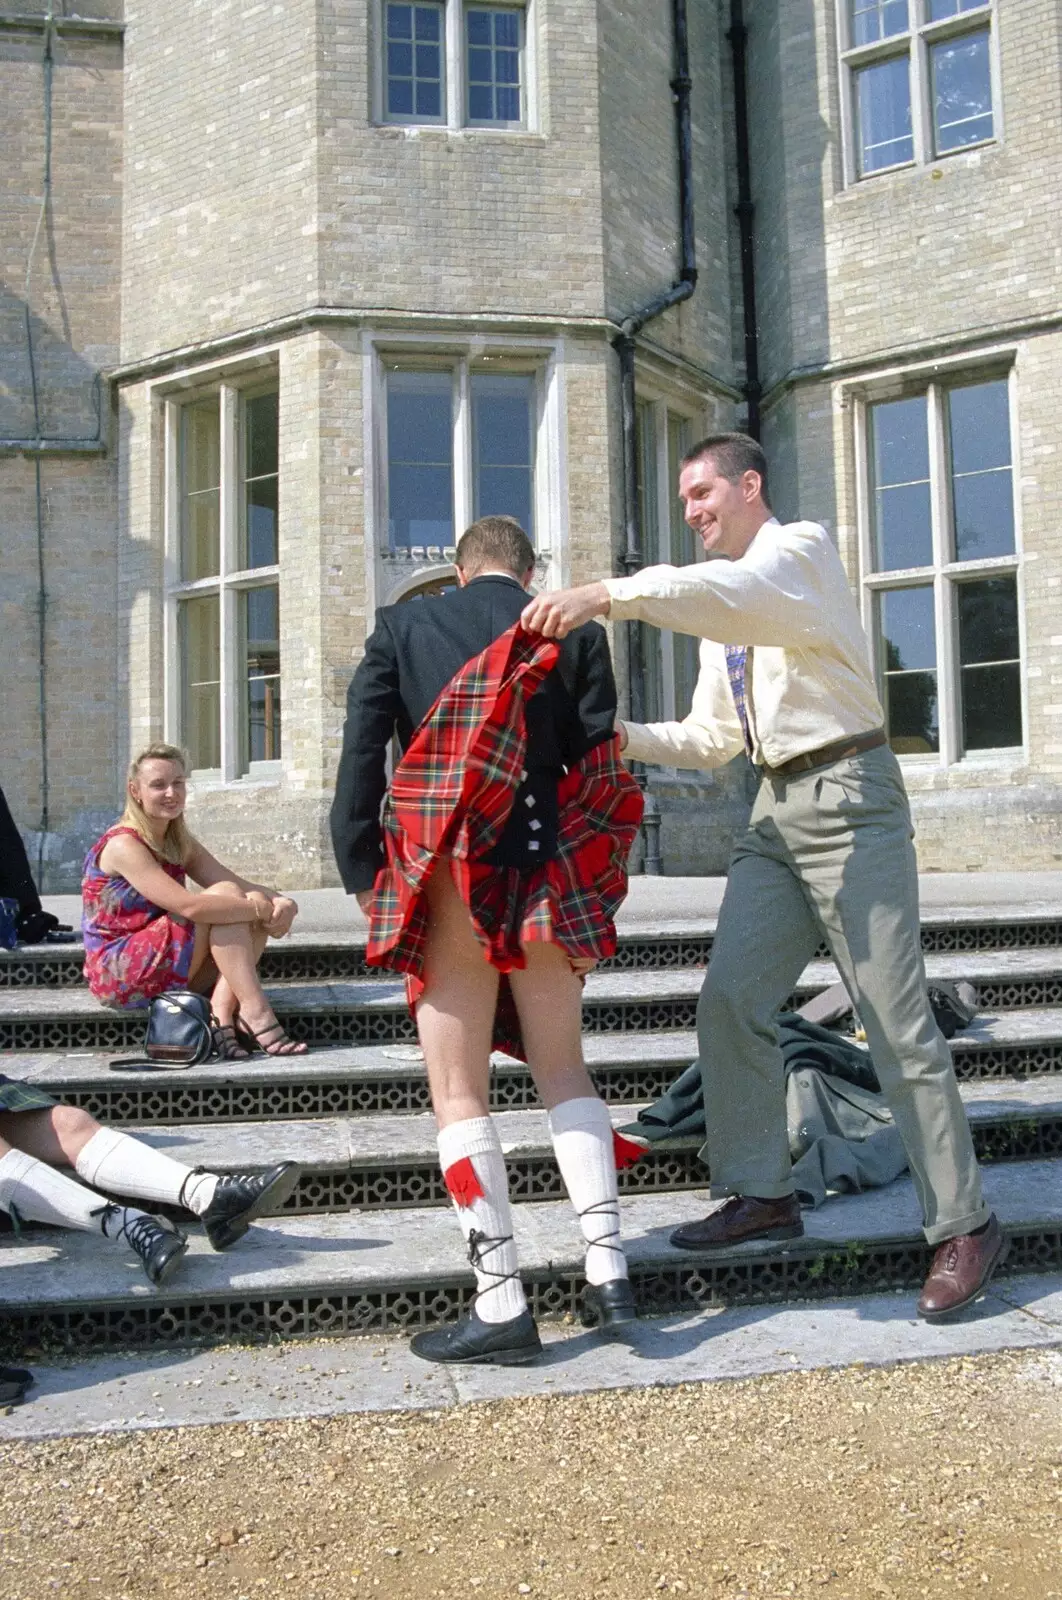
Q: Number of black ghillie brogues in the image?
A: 4